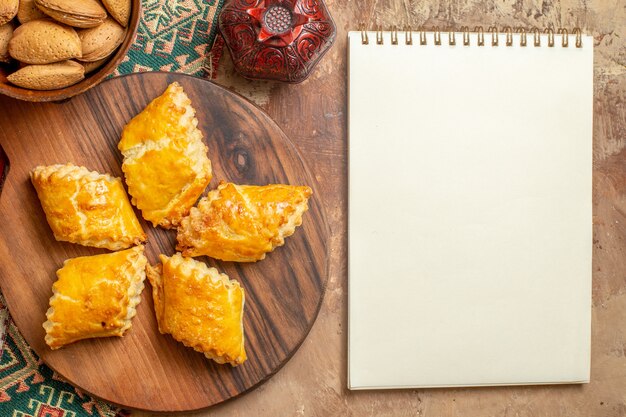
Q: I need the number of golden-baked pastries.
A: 5